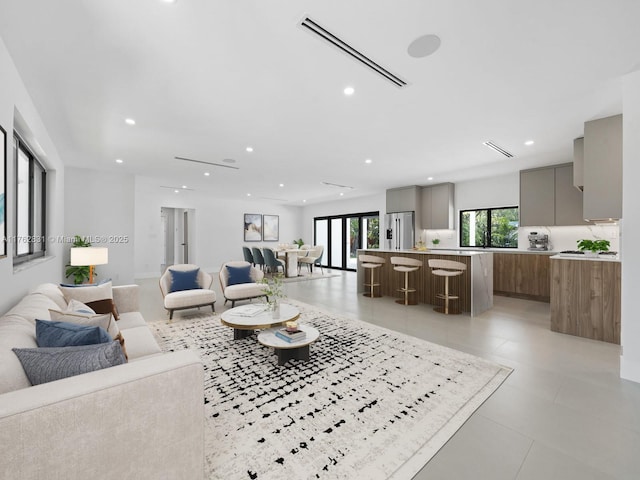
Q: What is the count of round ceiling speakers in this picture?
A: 2